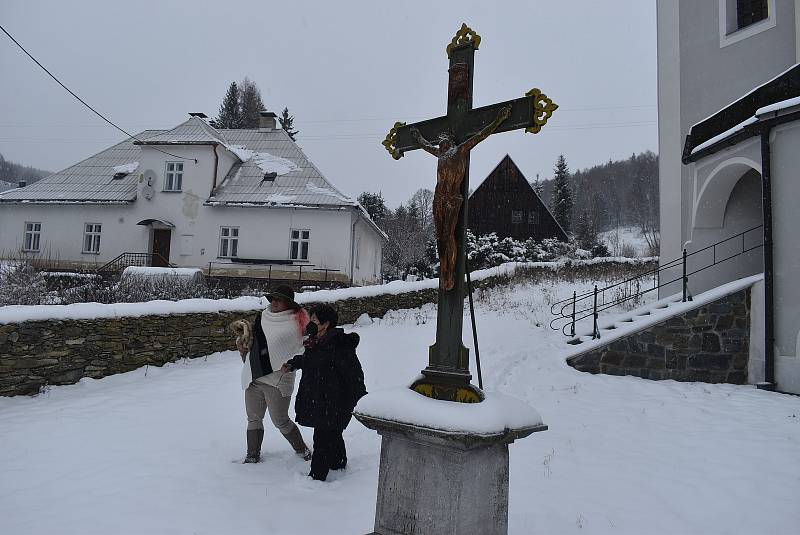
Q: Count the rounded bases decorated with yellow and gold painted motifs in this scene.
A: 1